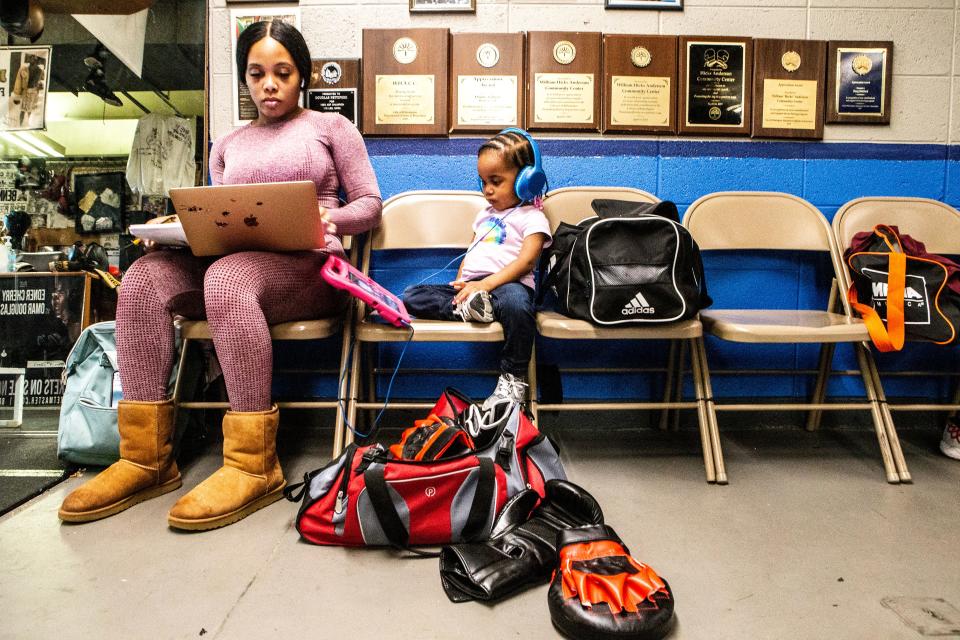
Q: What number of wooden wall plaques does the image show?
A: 8